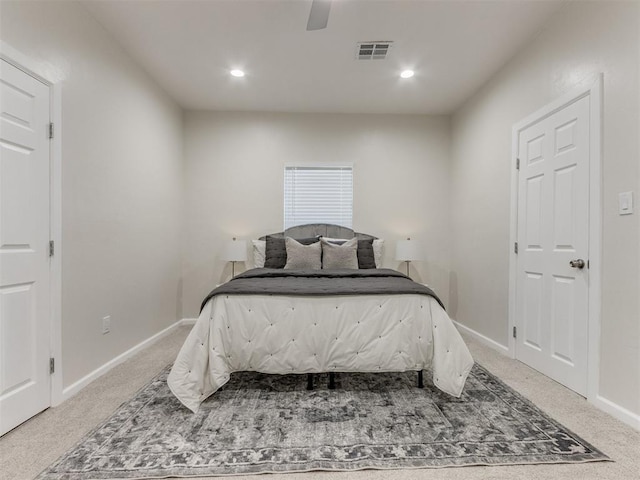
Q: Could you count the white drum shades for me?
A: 2